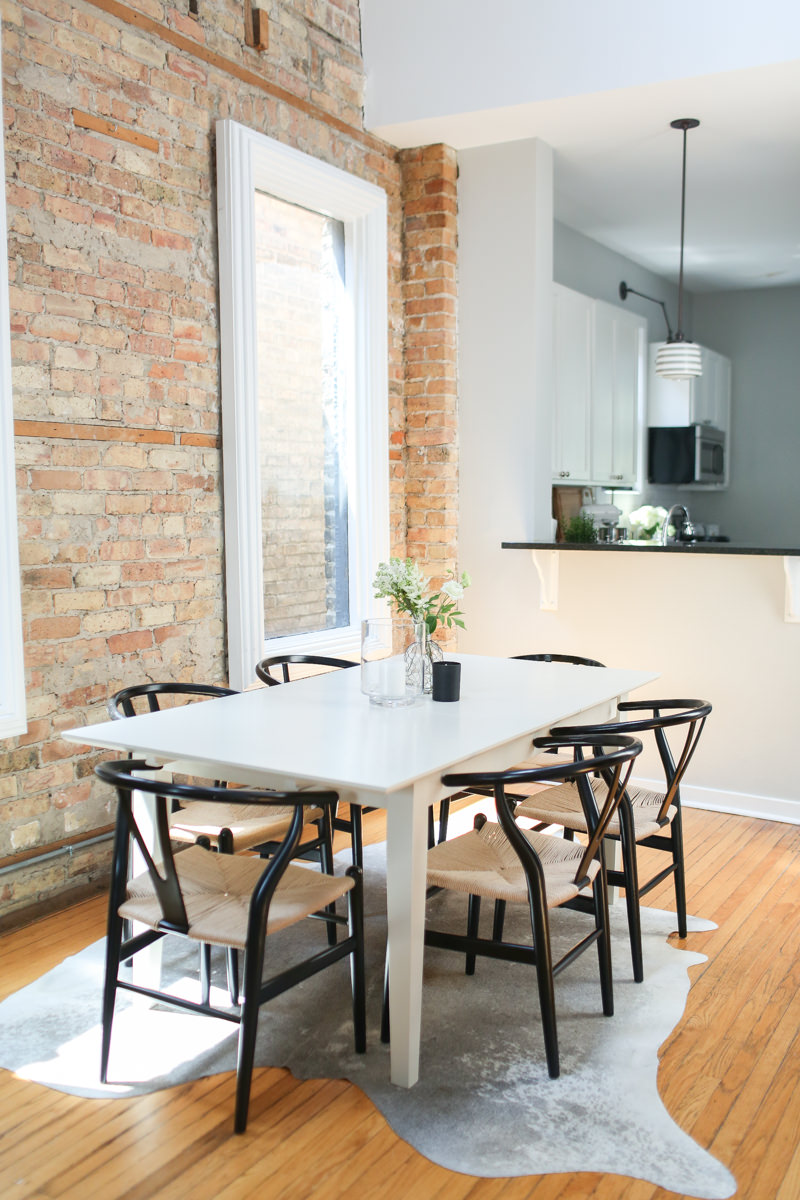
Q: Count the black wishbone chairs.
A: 6